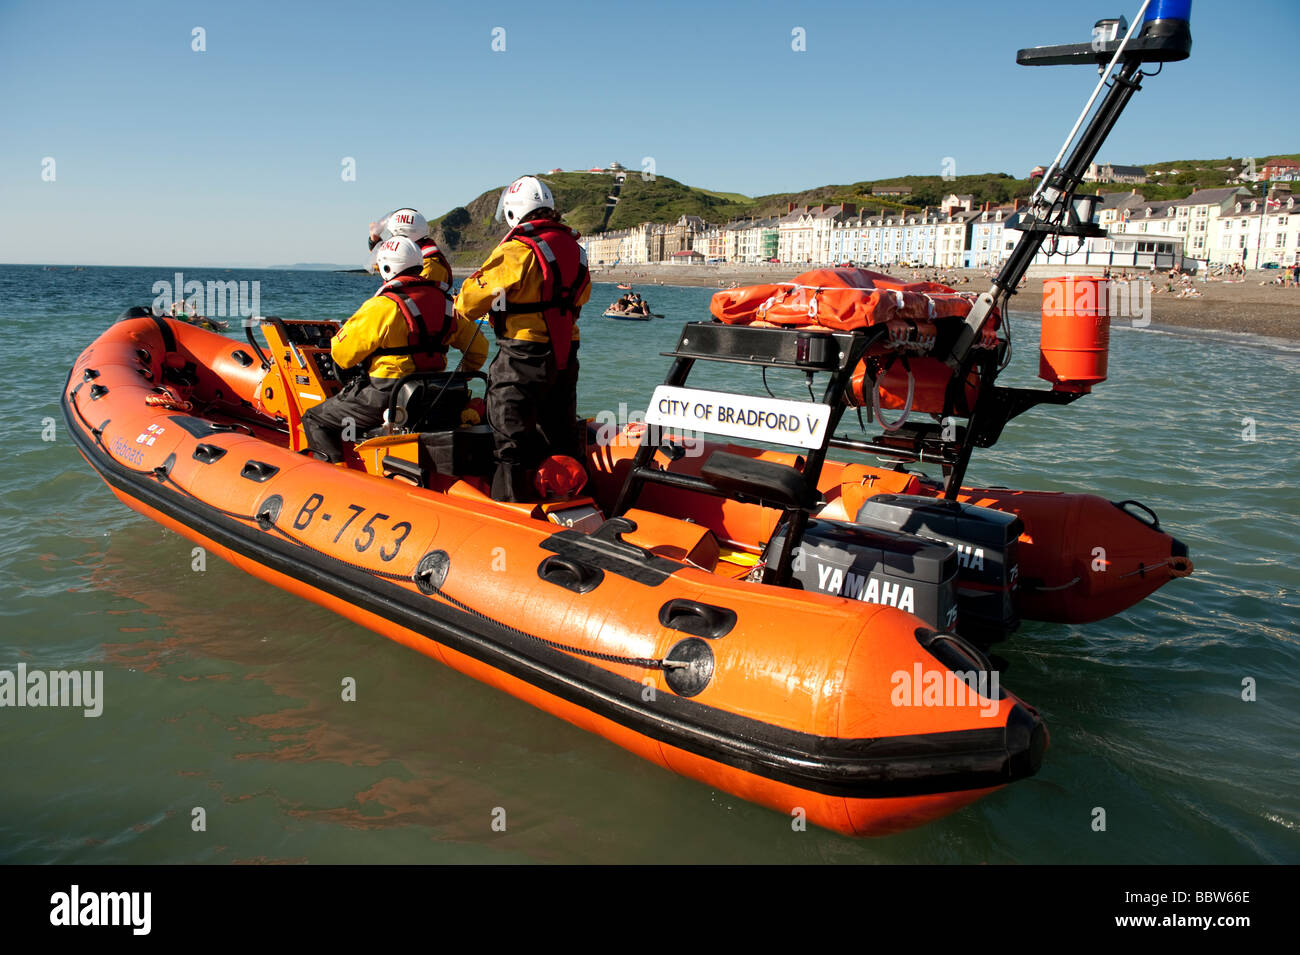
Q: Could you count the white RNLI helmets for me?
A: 3